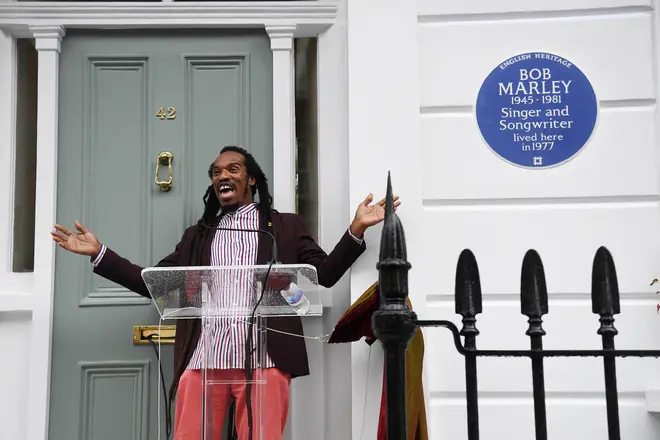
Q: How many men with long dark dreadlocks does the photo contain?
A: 1